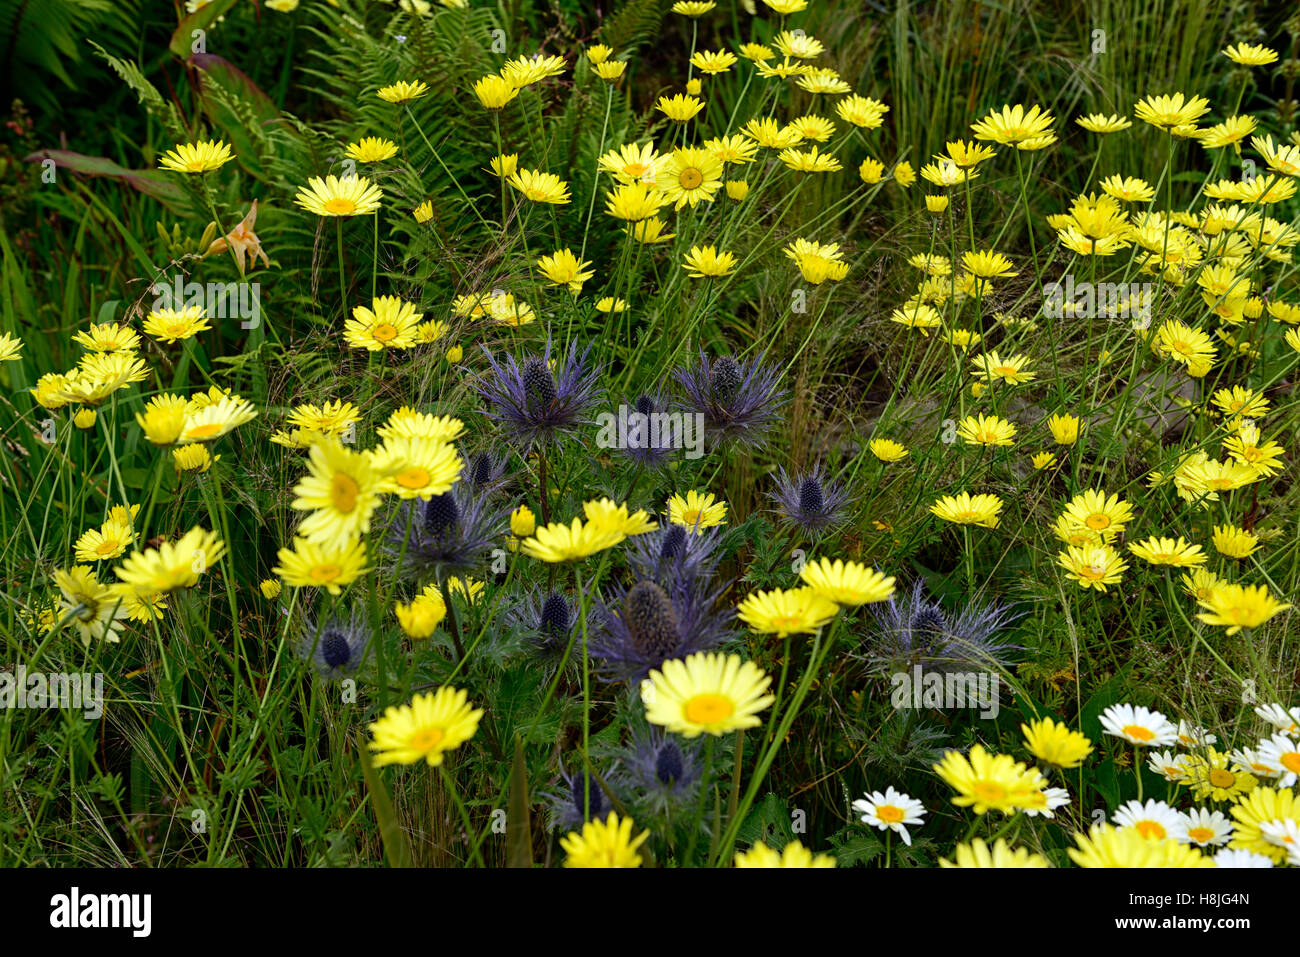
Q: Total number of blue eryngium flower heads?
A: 13